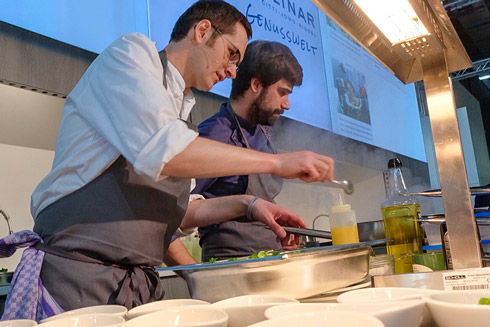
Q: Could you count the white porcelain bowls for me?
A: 10